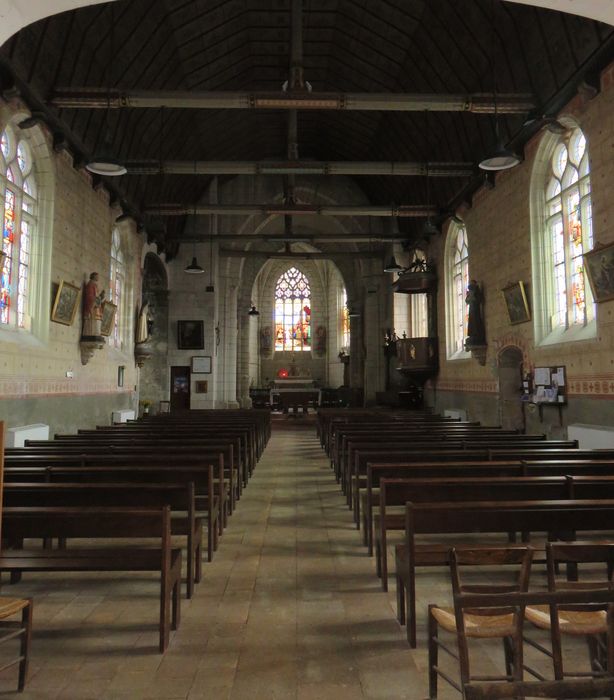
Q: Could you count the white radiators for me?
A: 4